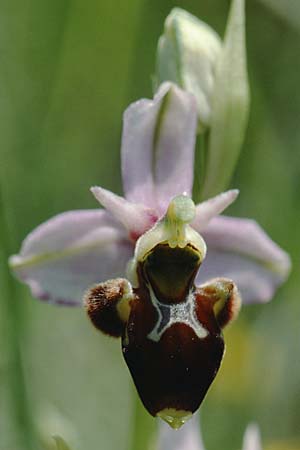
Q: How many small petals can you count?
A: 2